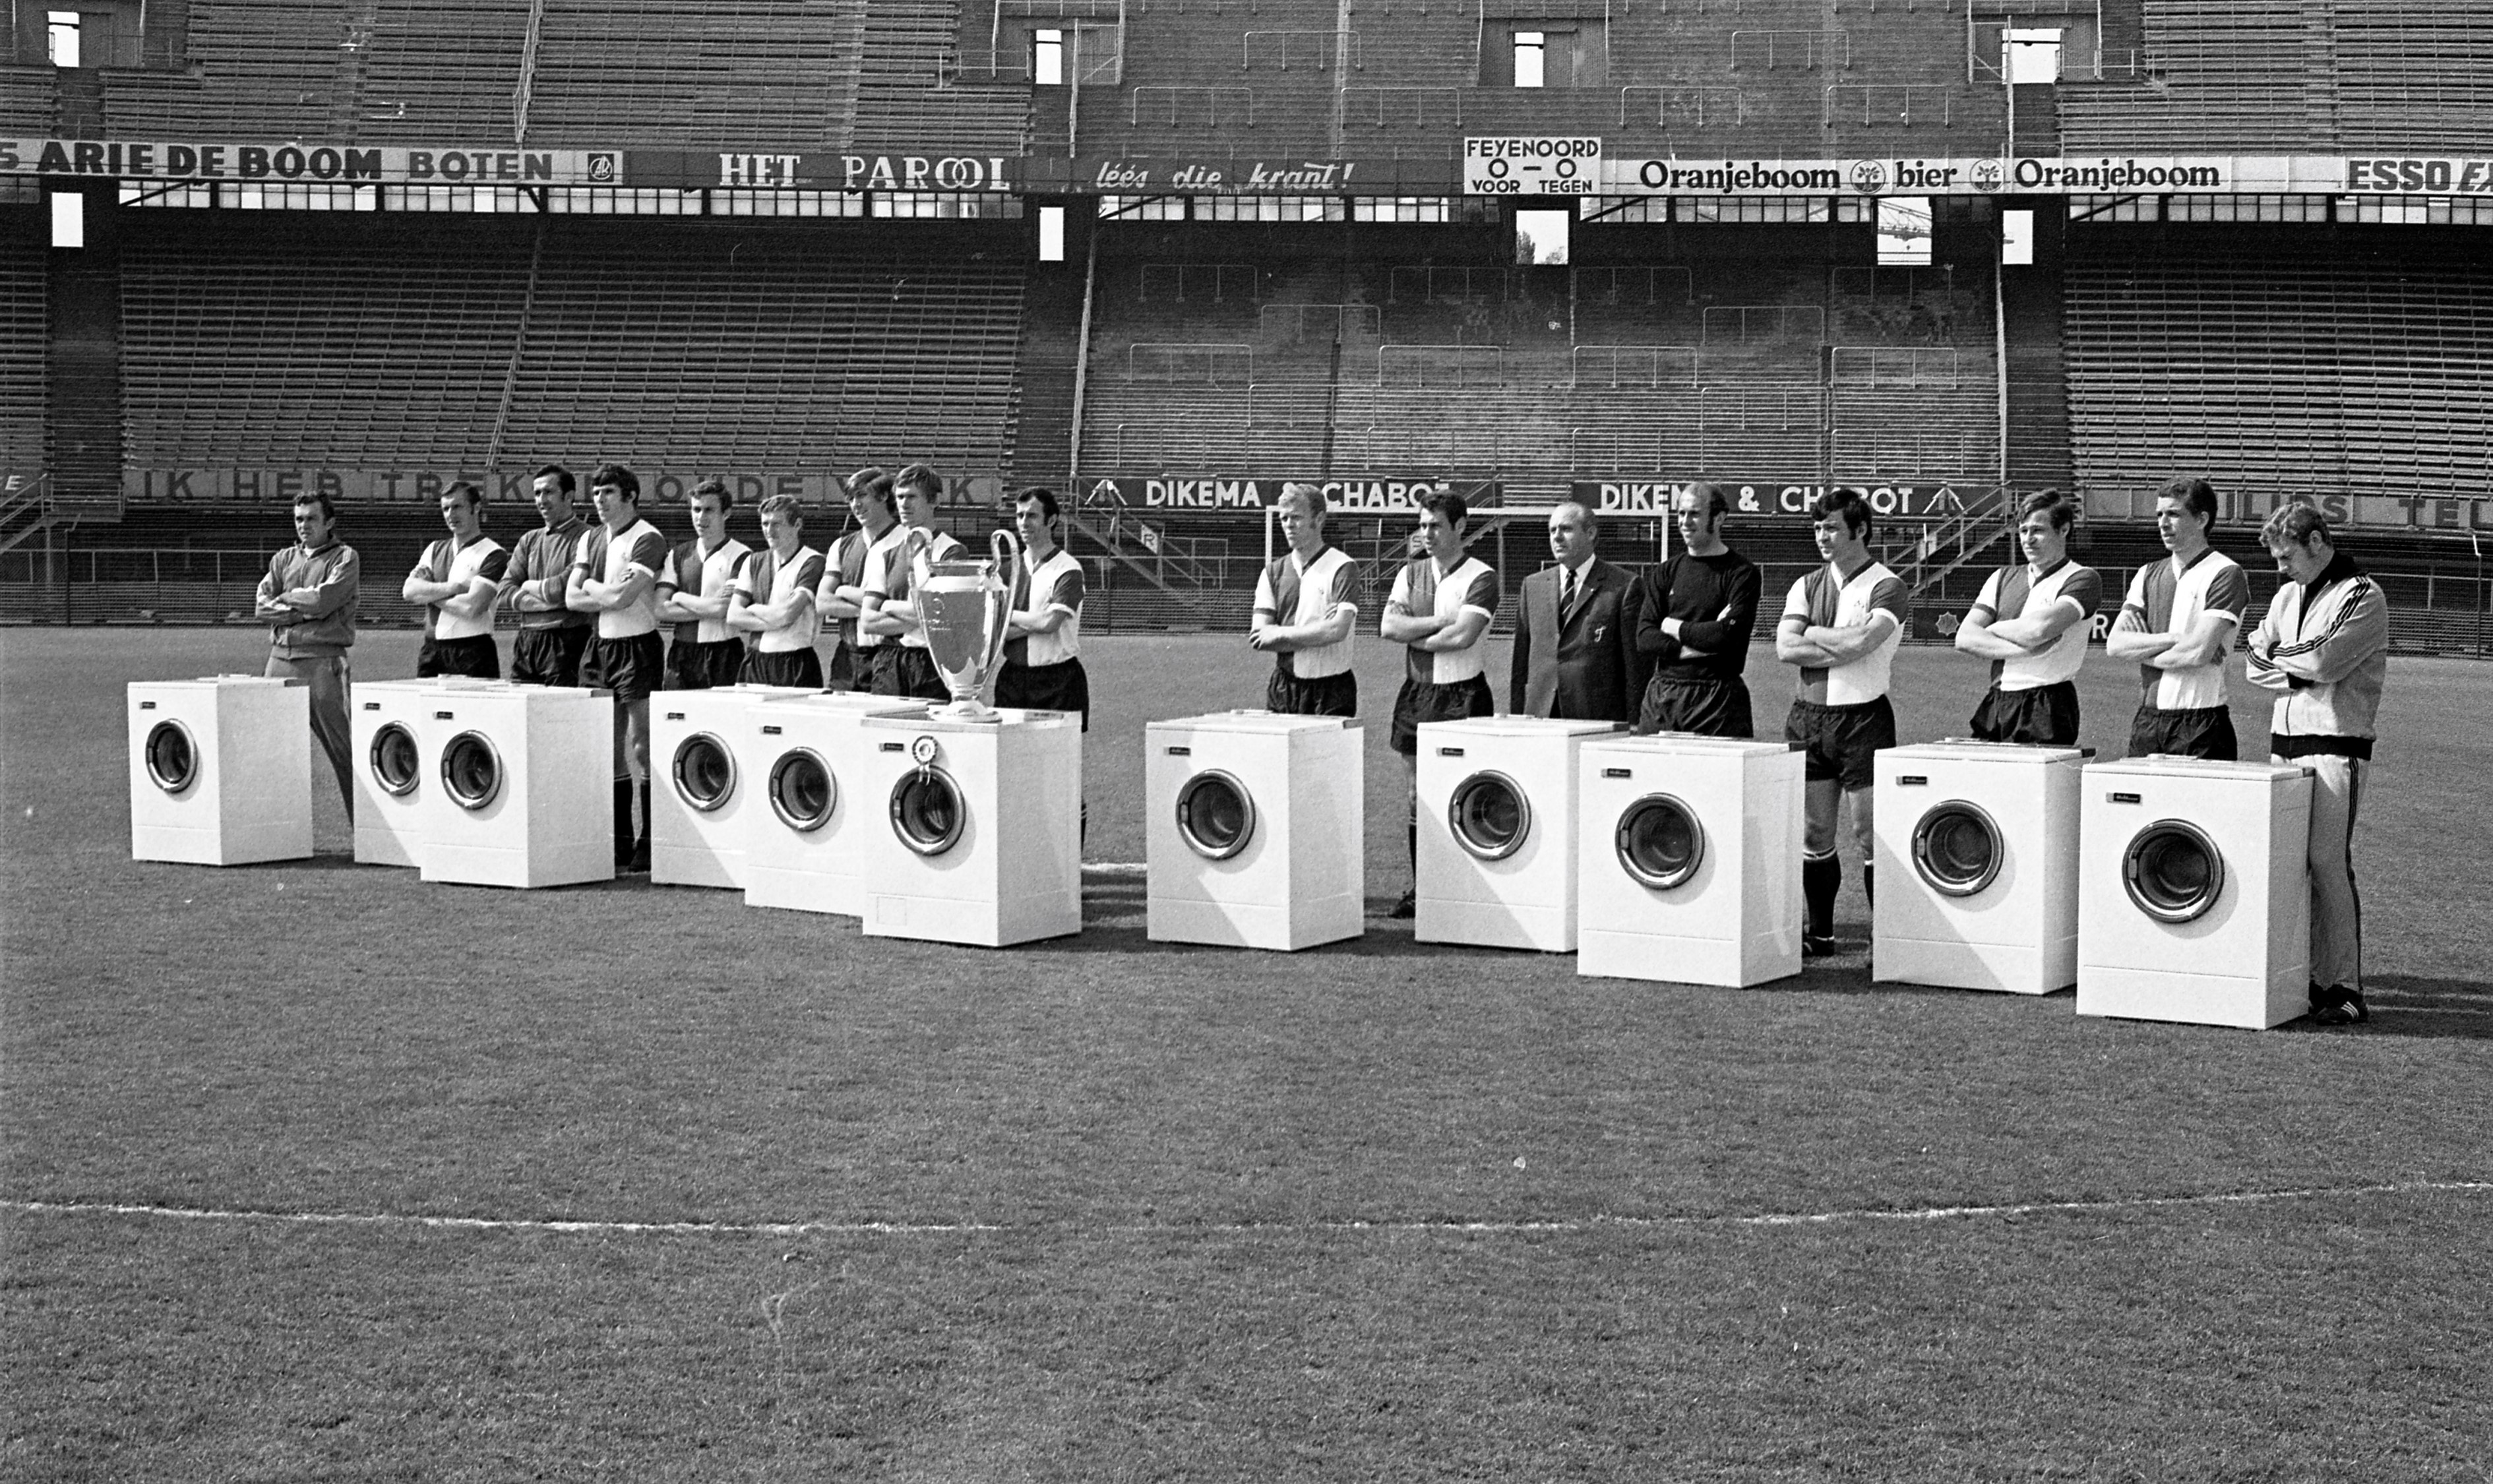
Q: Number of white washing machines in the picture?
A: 11